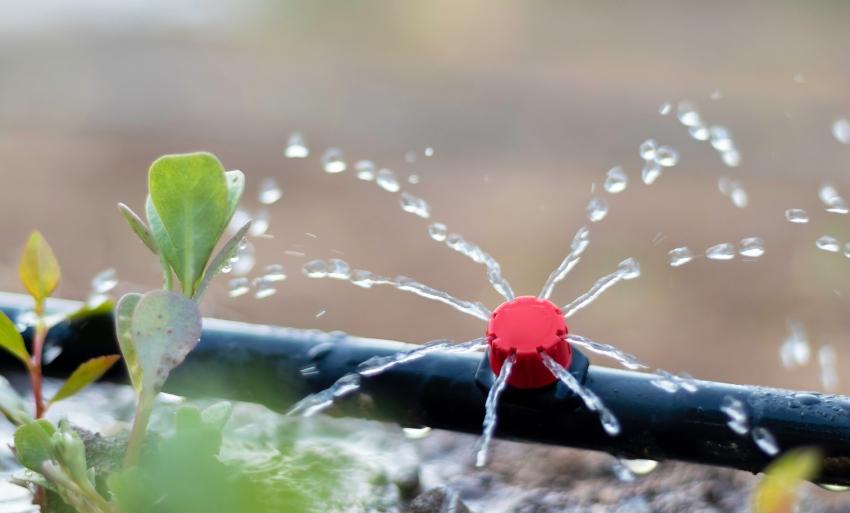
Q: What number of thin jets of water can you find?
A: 8